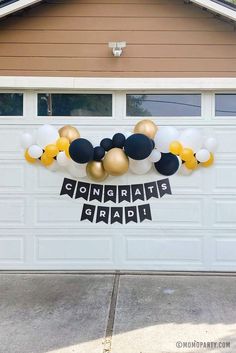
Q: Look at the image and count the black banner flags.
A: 13